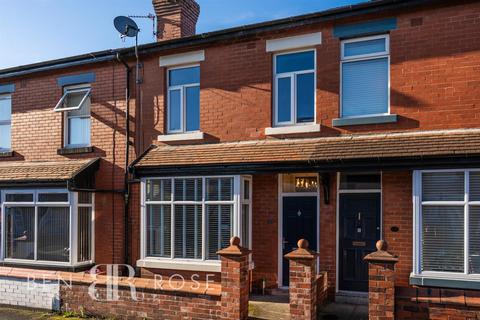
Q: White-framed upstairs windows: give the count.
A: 5